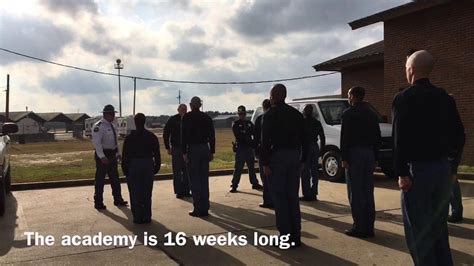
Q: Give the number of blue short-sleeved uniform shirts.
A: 0